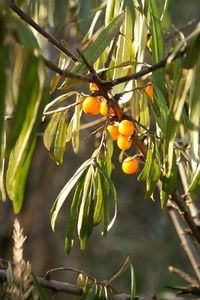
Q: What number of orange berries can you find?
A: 8